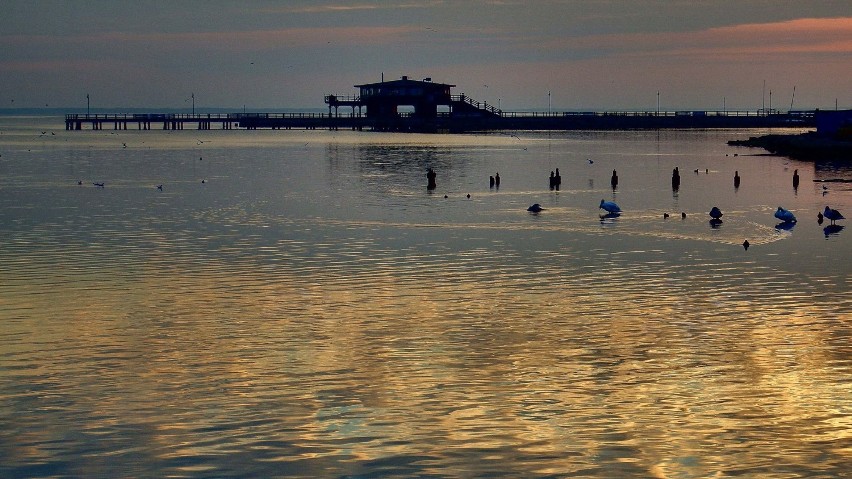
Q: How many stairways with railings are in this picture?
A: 1